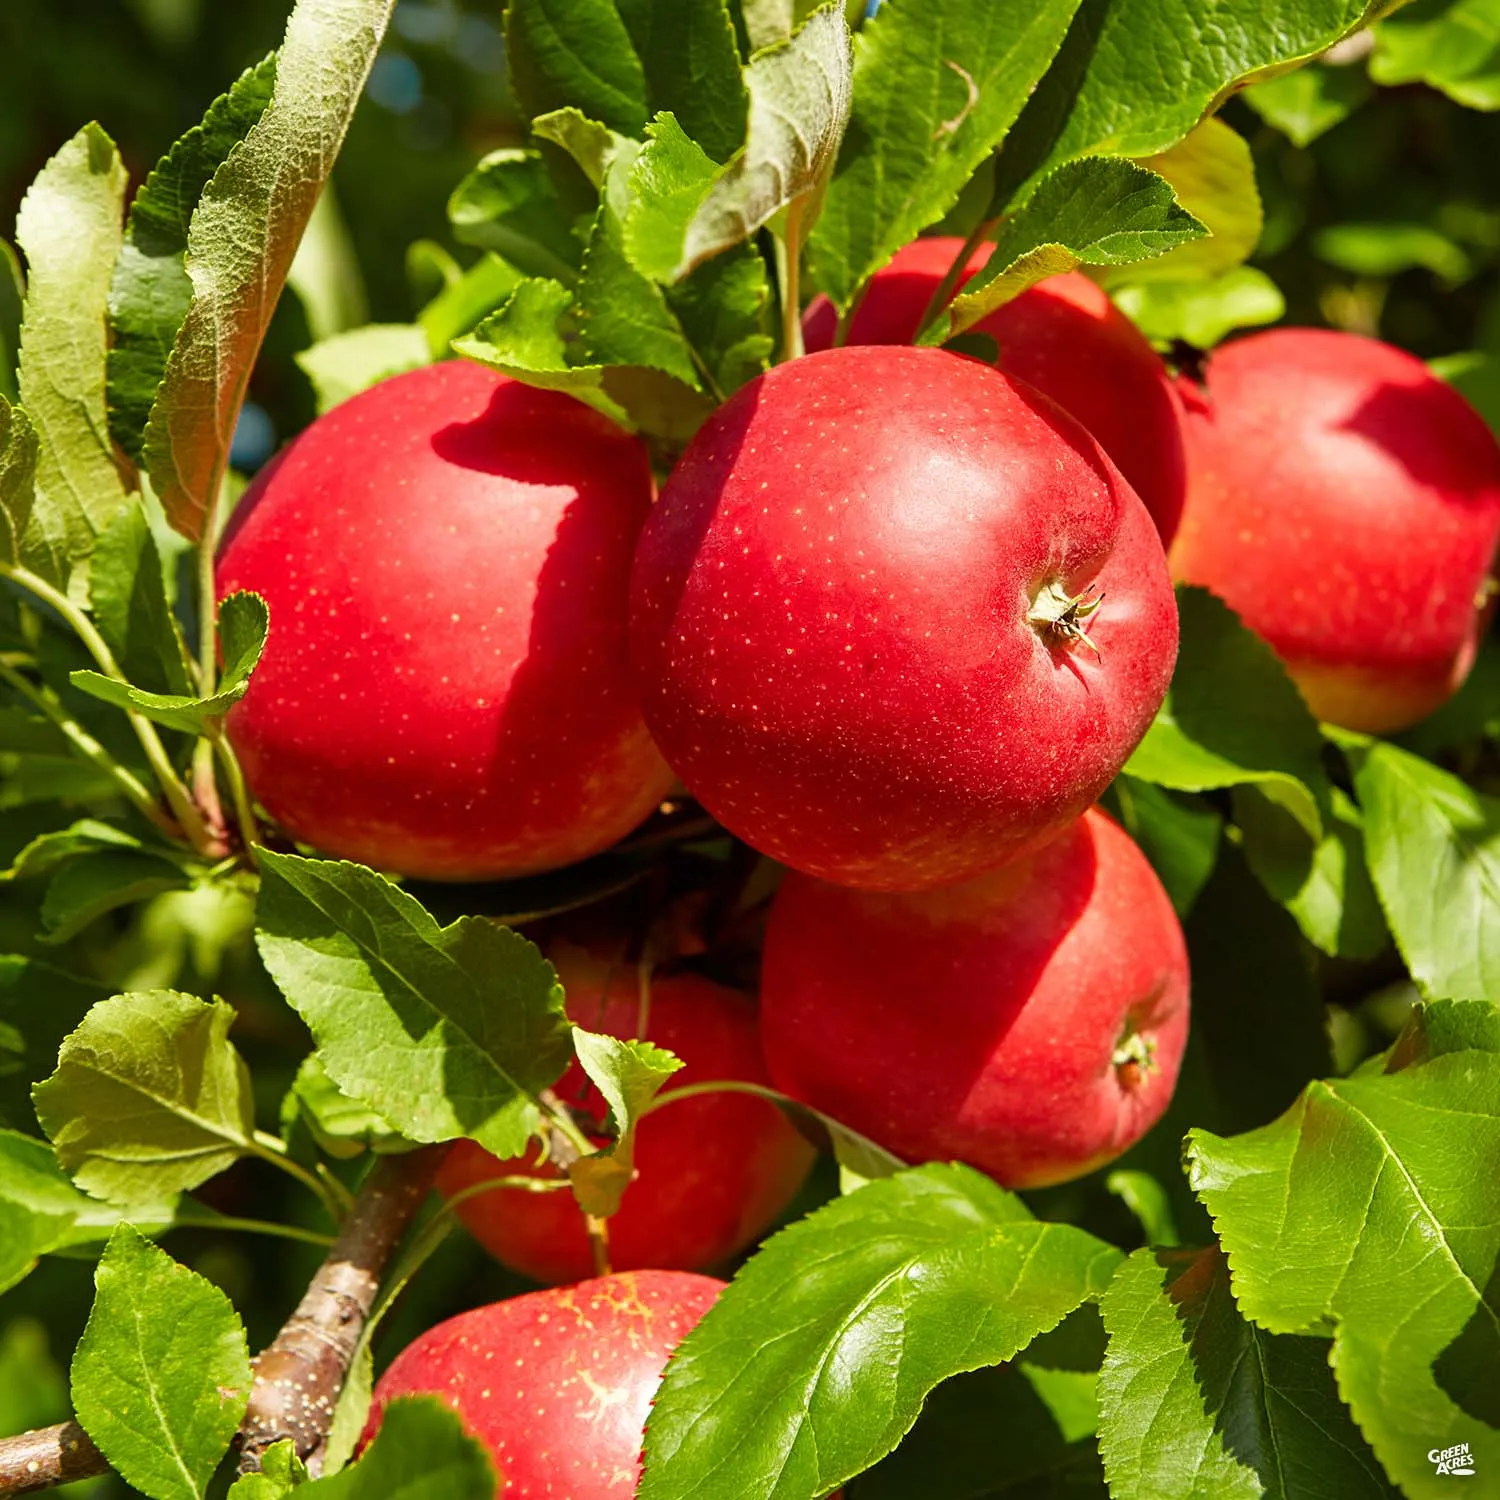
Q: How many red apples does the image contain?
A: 7